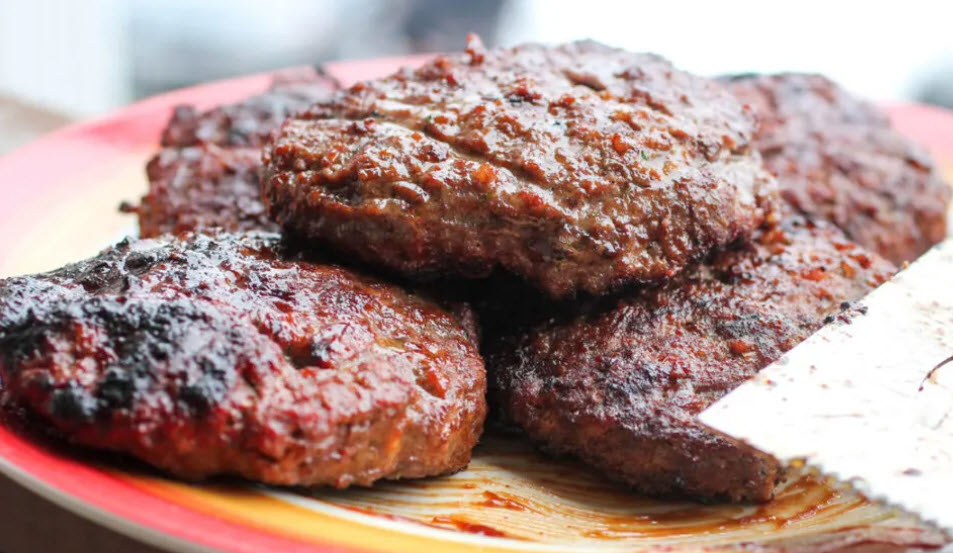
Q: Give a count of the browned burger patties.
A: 5